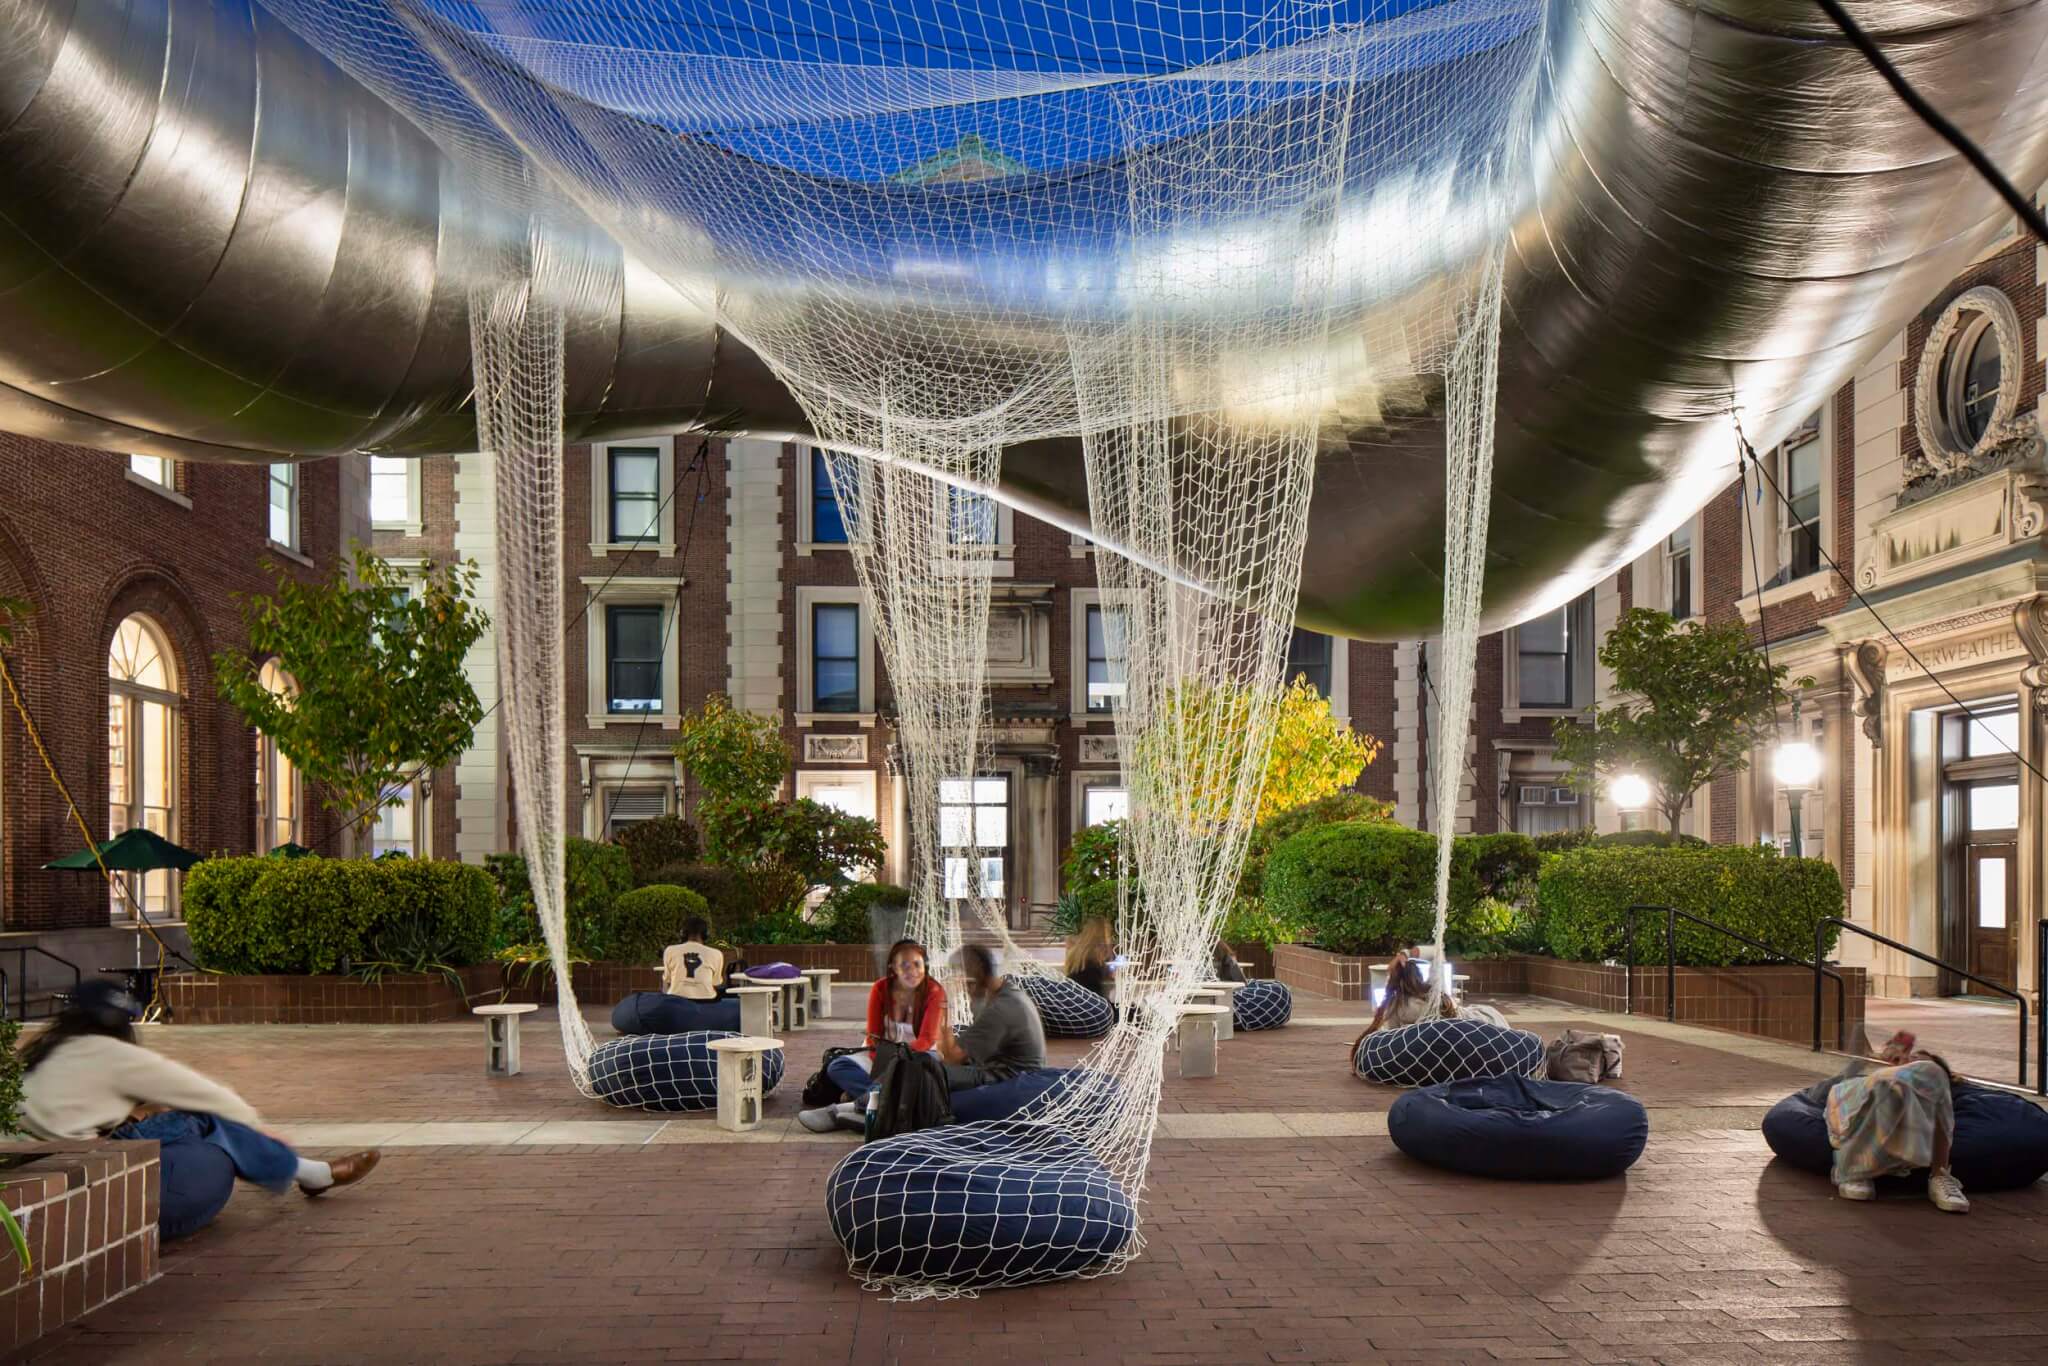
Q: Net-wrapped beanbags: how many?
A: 5